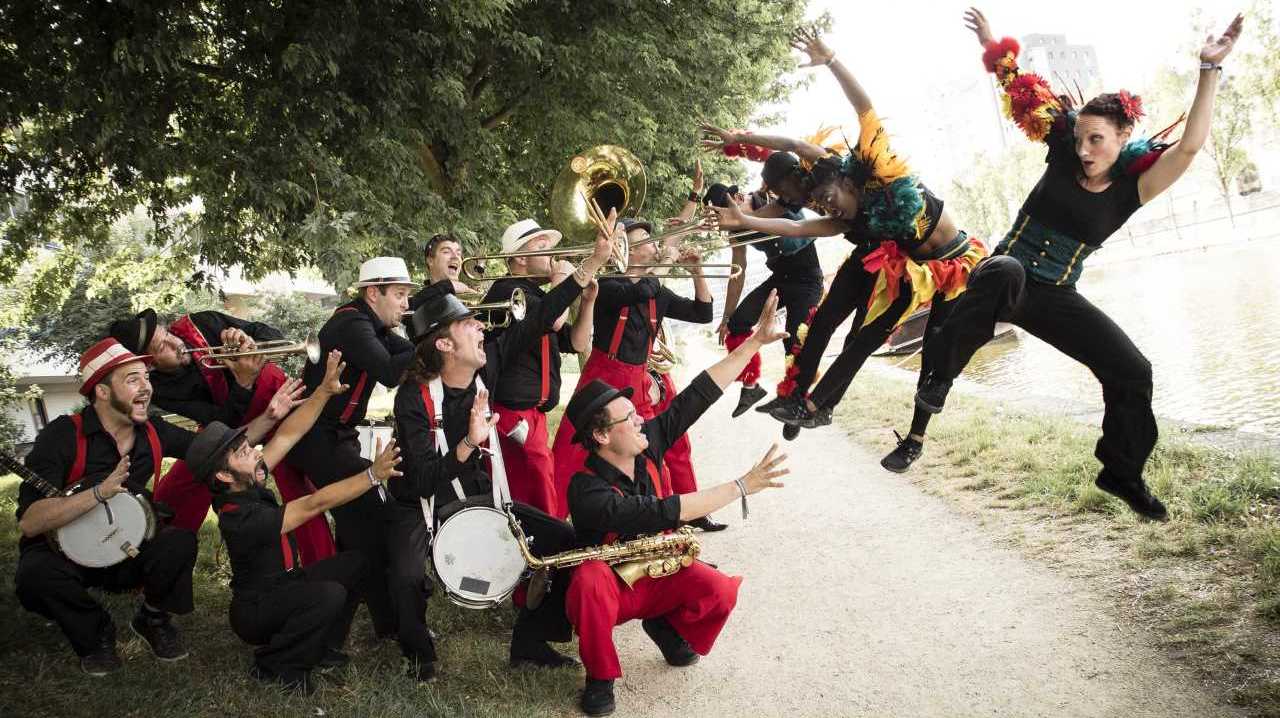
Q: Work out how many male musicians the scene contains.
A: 9